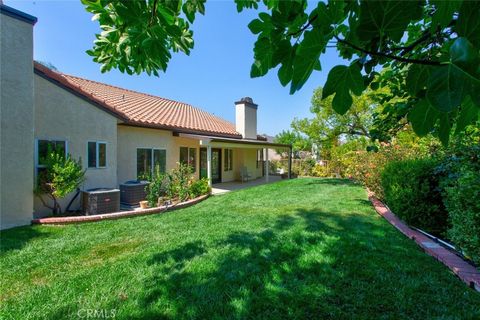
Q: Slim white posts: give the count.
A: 3